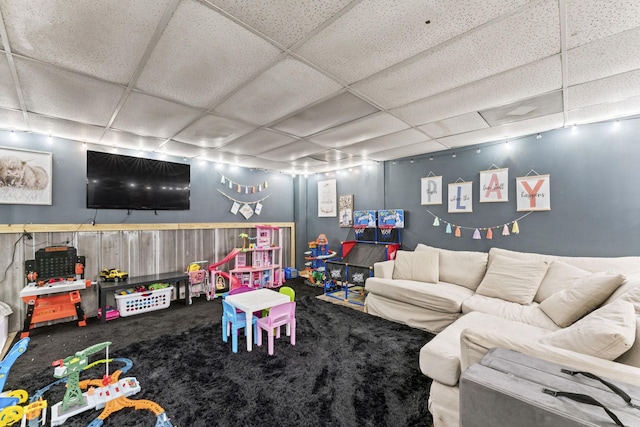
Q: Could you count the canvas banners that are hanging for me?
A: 4